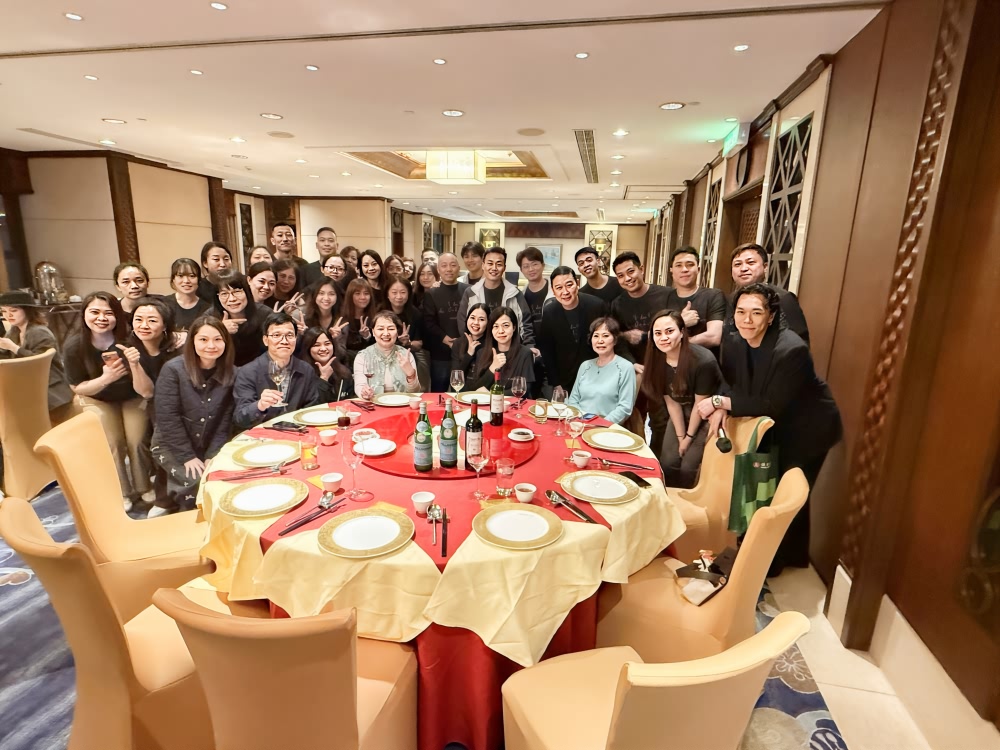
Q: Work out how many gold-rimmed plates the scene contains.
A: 10